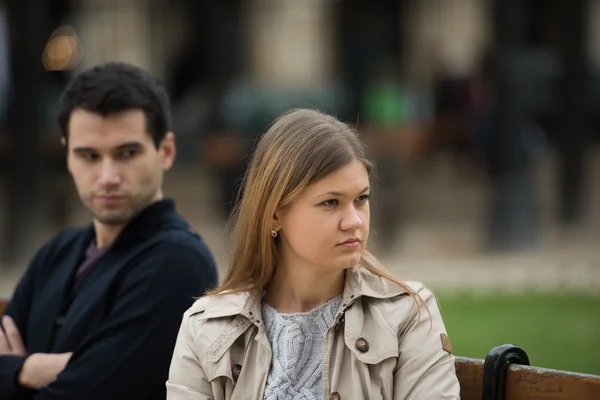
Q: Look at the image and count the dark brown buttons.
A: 3